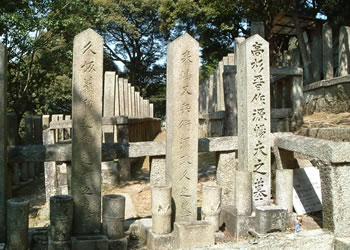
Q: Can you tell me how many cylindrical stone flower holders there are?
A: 7